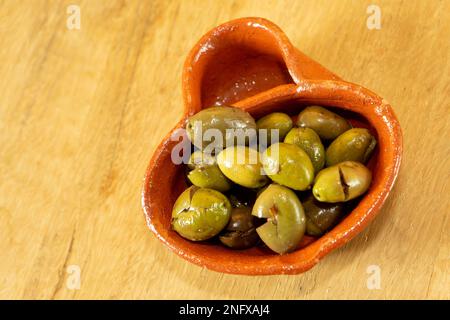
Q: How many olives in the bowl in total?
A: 13